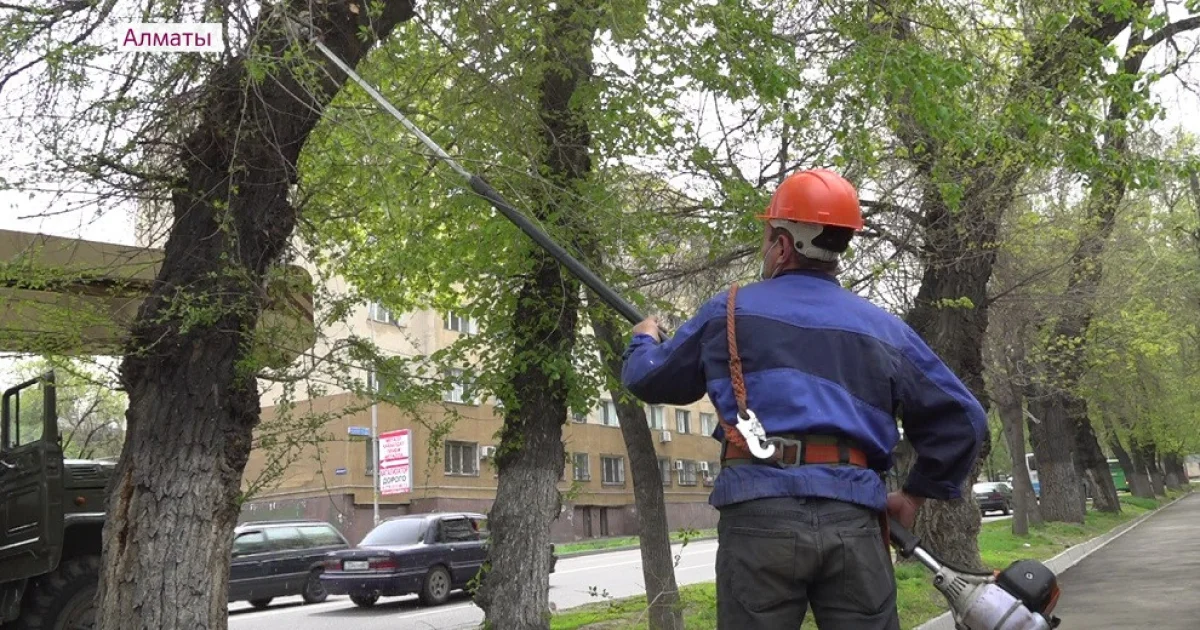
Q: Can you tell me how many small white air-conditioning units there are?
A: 4